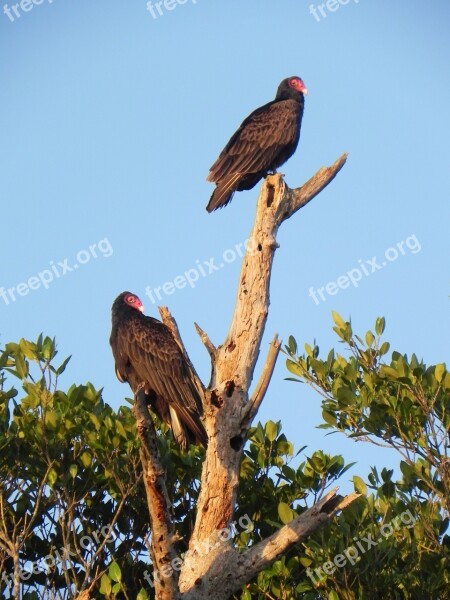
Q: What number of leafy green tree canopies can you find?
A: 2